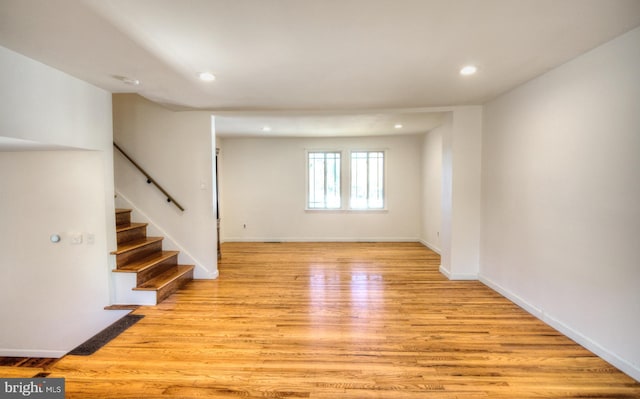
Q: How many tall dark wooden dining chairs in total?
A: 0